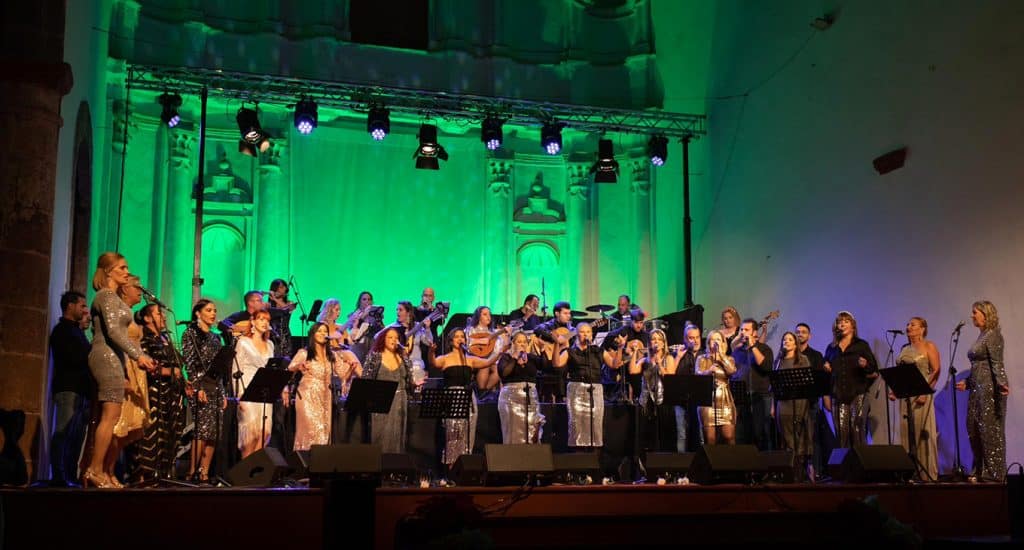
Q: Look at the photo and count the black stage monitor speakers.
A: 12